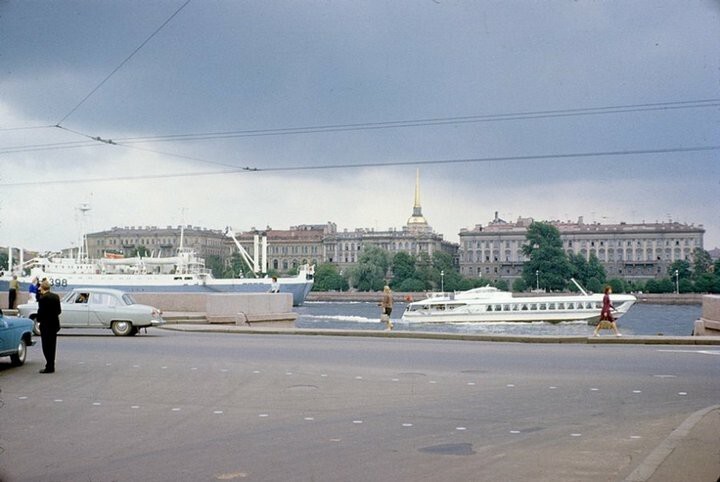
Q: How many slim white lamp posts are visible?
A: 3